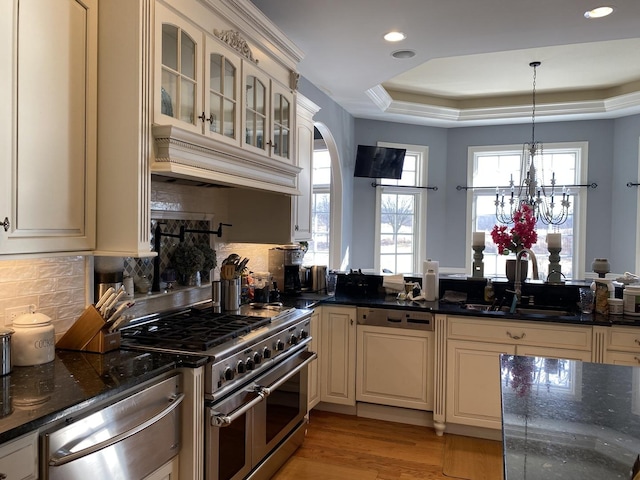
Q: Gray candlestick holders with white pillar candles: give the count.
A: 2